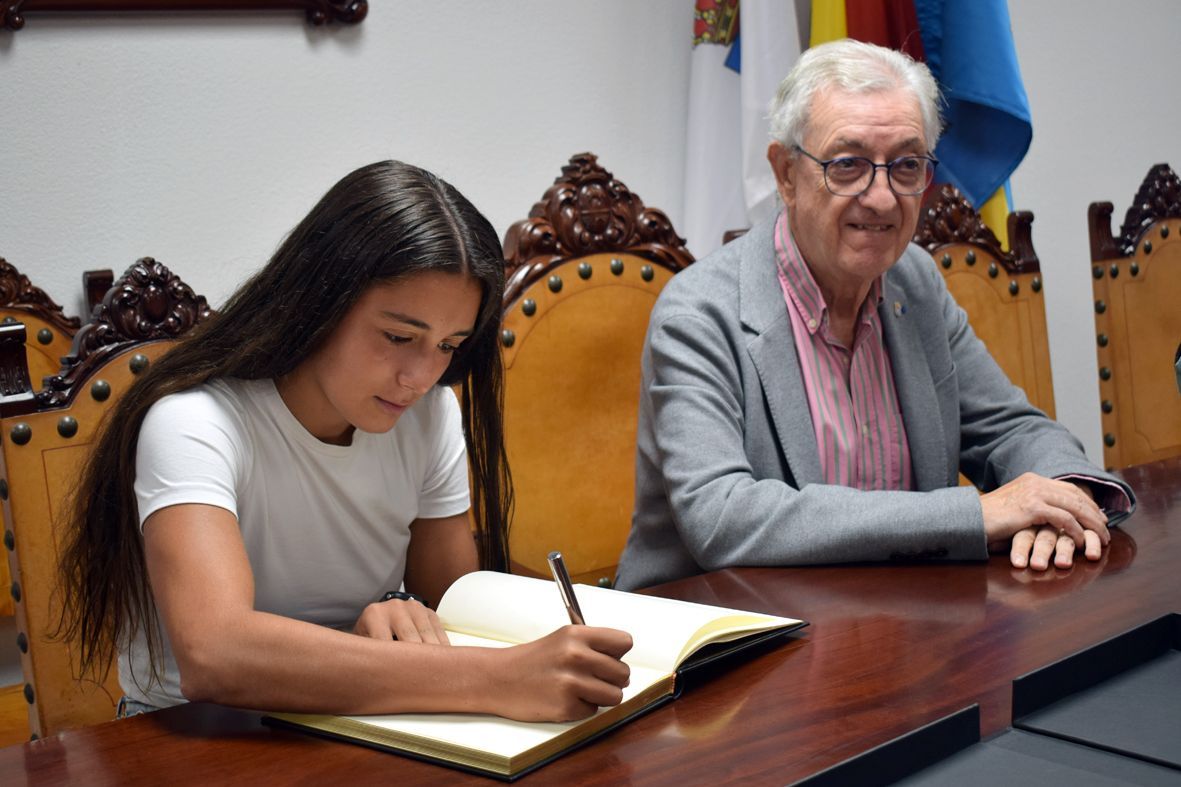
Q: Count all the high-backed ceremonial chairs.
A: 5